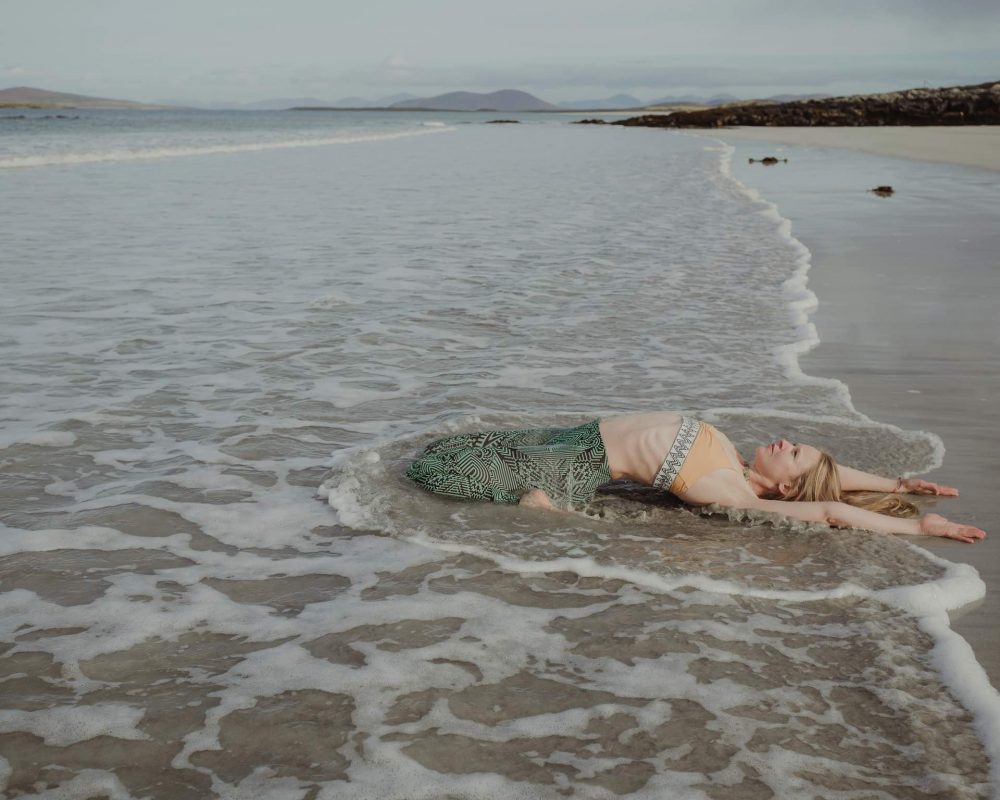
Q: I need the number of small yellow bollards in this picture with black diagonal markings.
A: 0